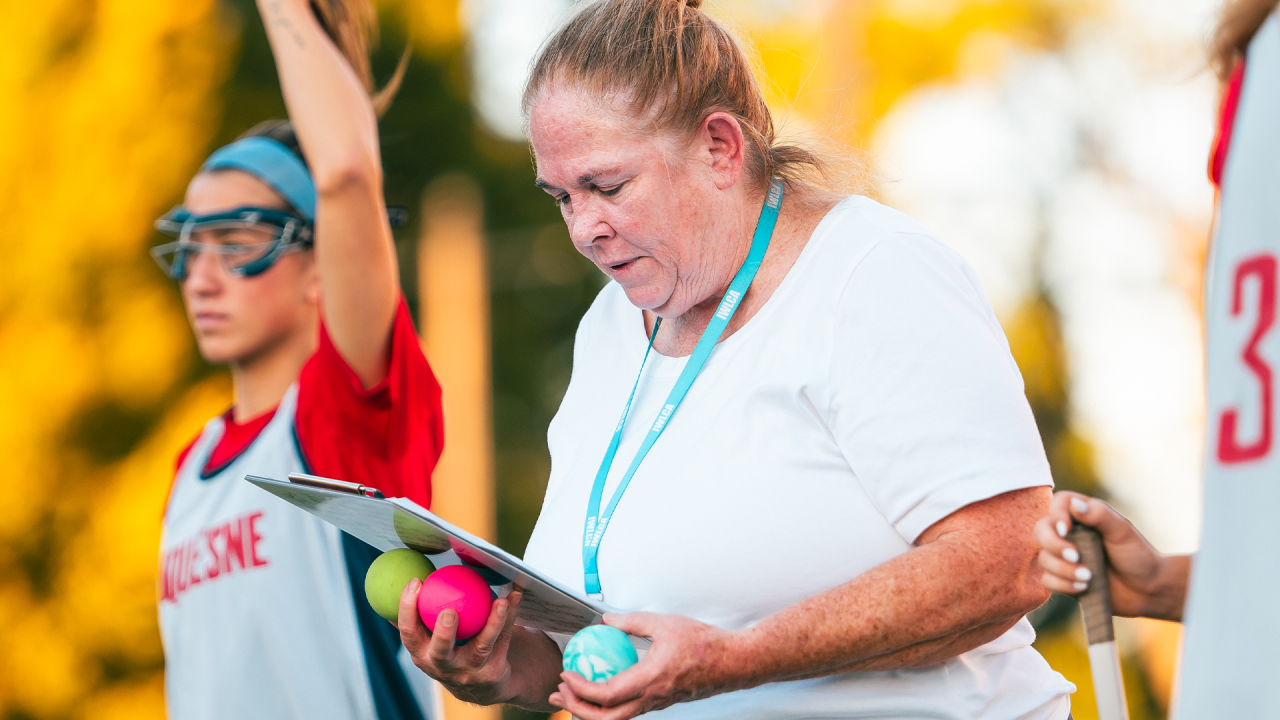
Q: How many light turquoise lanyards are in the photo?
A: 1